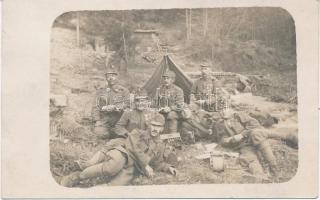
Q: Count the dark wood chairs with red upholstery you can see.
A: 0